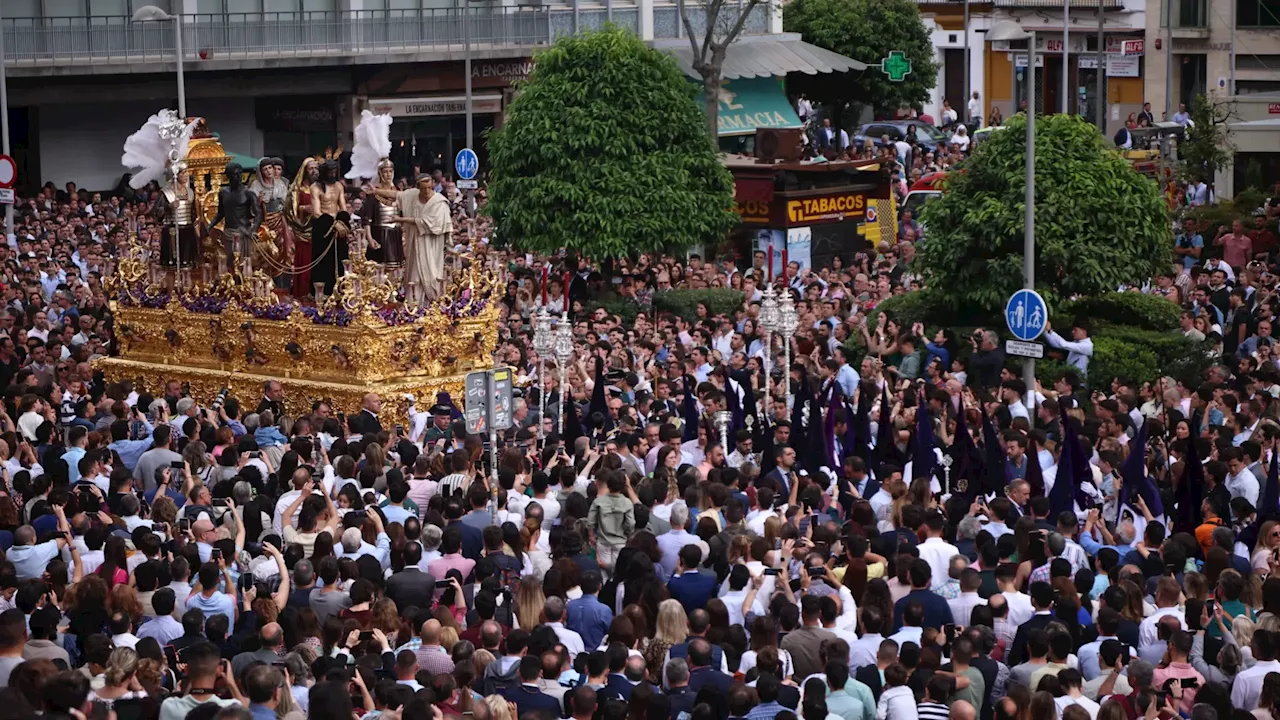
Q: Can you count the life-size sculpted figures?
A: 8